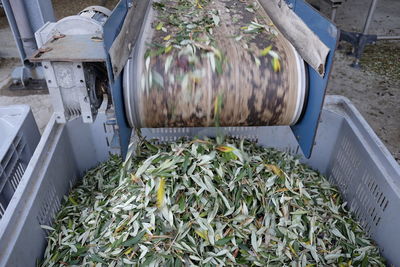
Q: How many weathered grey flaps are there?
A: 2